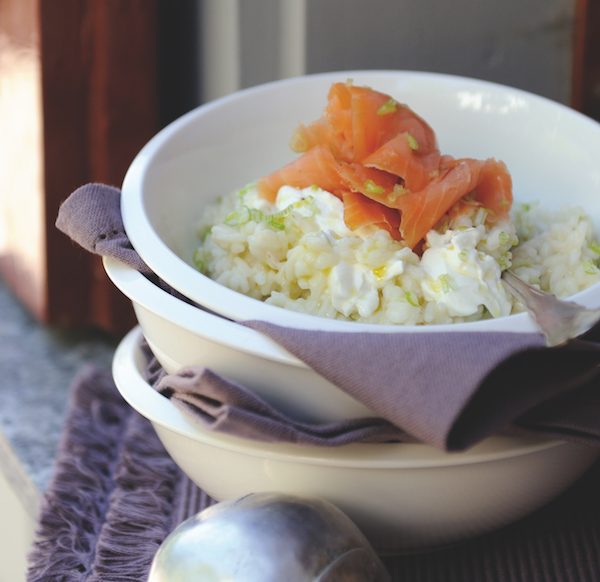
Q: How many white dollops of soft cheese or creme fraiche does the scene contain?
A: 3